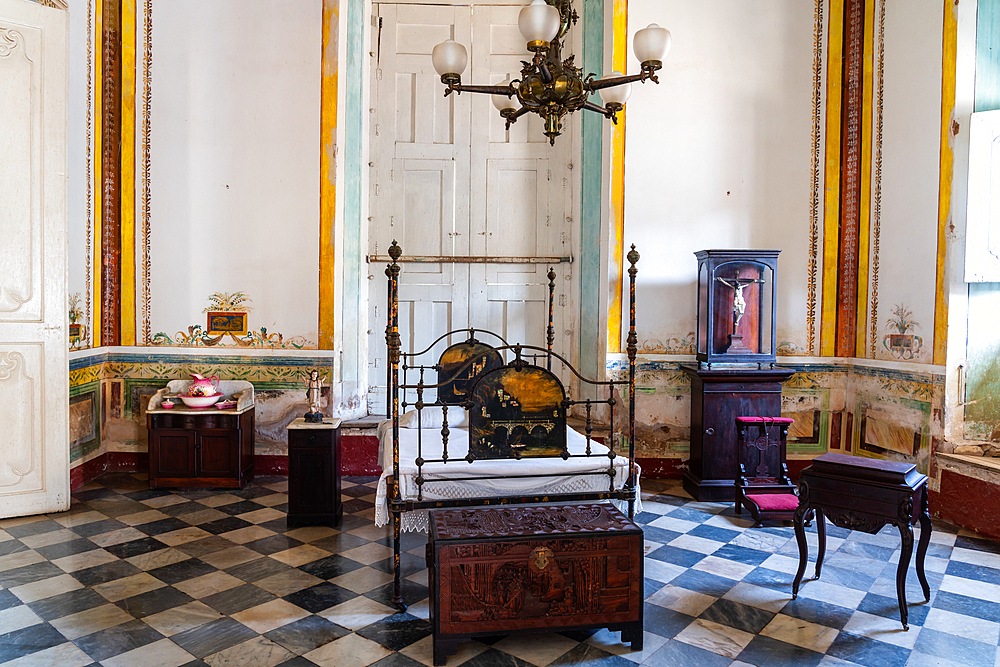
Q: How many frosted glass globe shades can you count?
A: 5